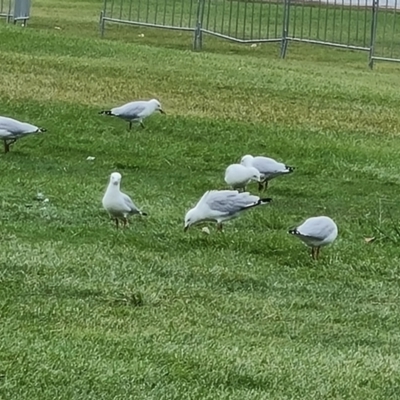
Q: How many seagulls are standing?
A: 7